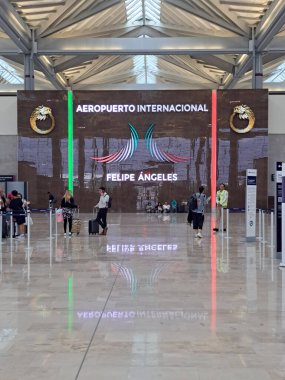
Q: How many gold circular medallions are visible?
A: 2